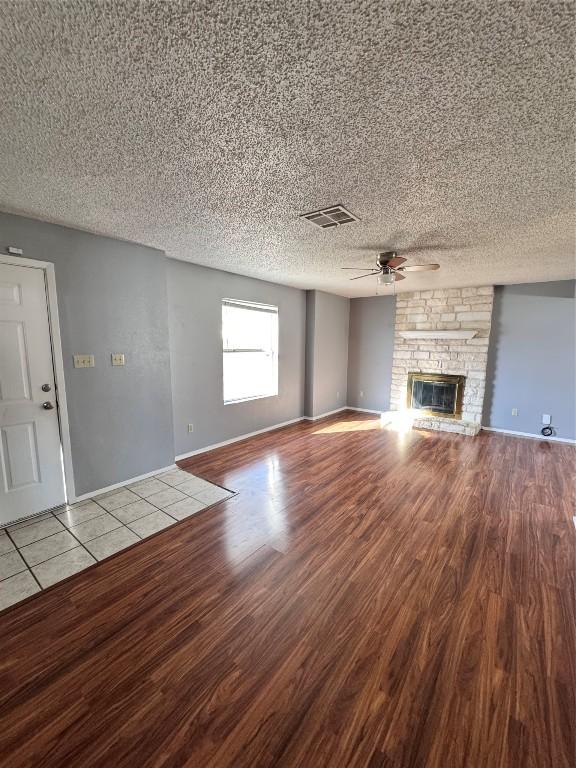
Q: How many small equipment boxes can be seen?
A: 1